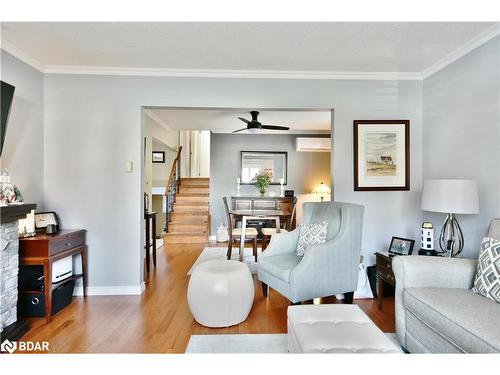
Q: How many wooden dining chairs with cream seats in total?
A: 2